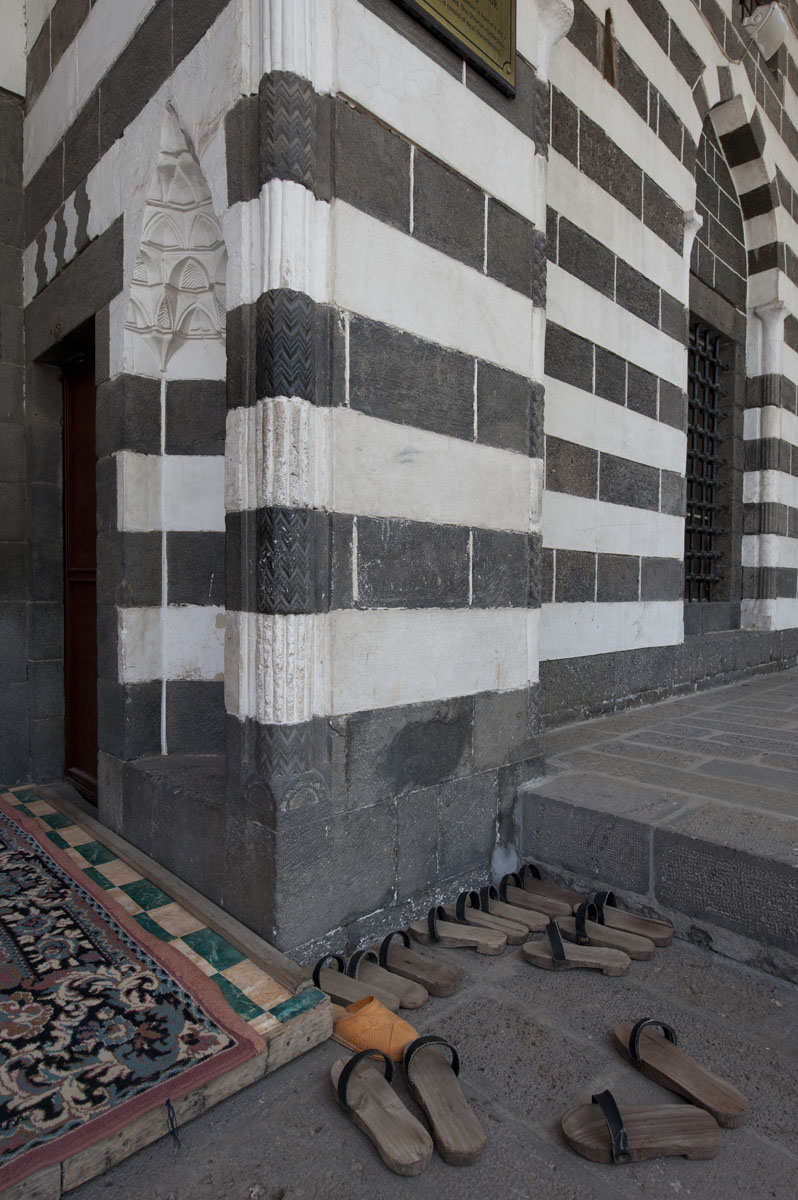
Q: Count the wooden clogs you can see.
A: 15